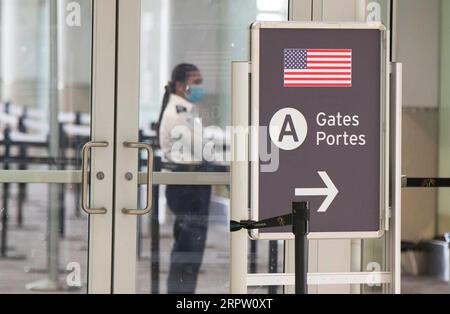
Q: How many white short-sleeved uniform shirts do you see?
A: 1